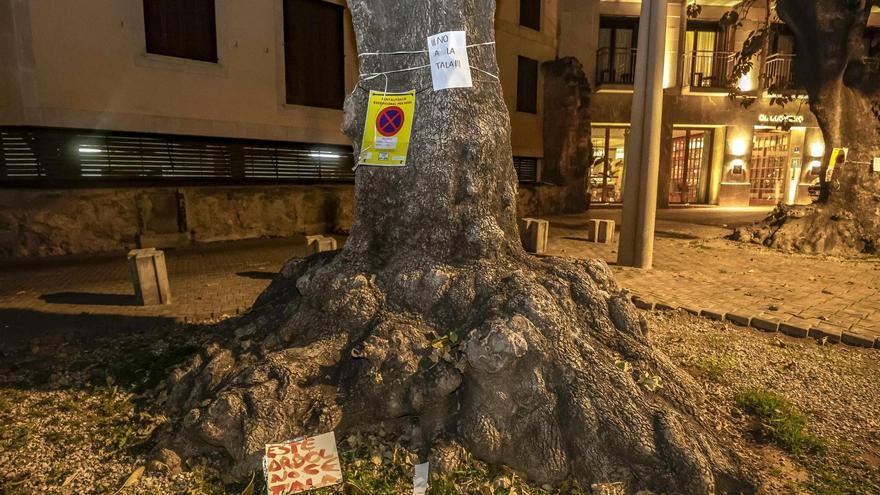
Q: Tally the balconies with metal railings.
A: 3